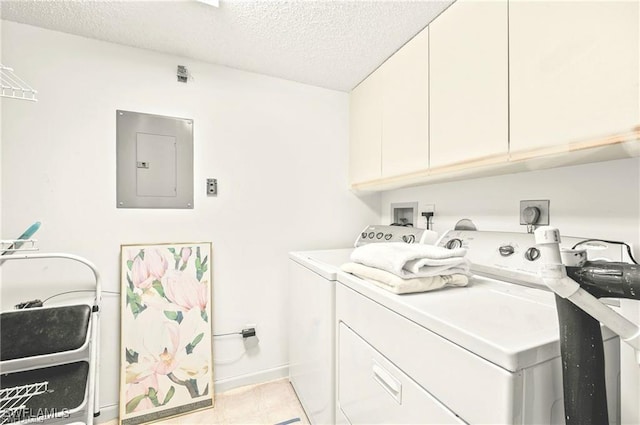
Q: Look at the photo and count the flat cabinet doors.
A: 4